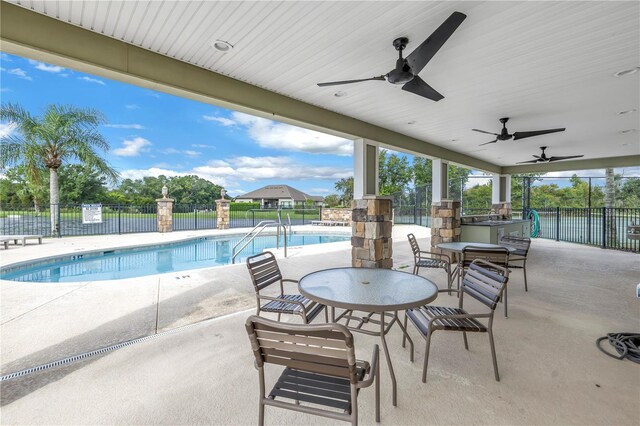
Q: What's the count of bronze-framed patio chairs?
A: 6